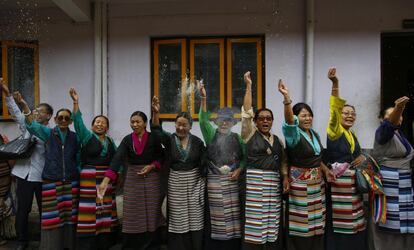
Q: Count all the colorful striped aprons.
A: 9